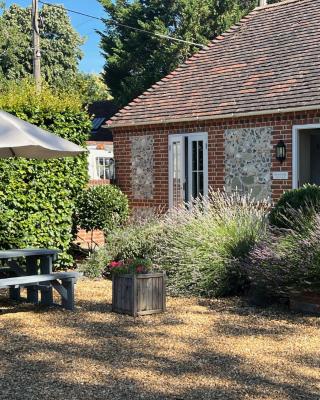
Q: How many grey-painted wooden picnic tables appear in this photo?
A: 1